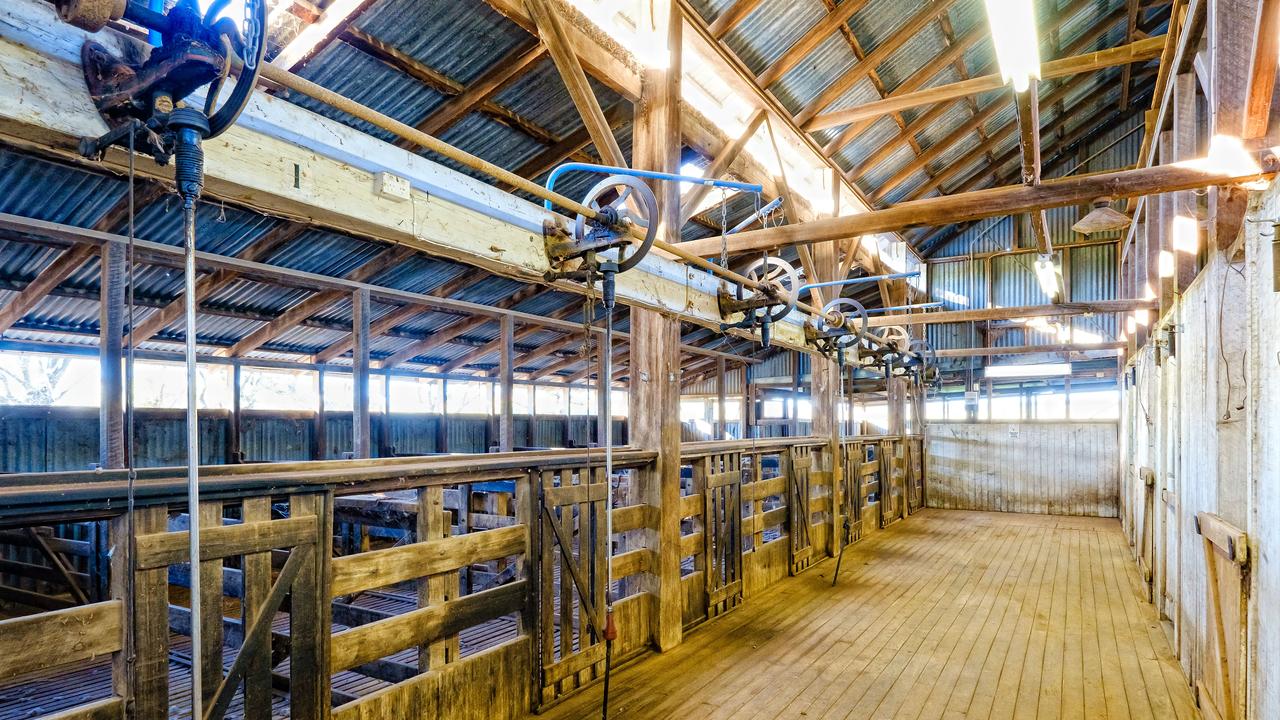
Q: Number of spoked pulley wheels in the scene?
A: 6